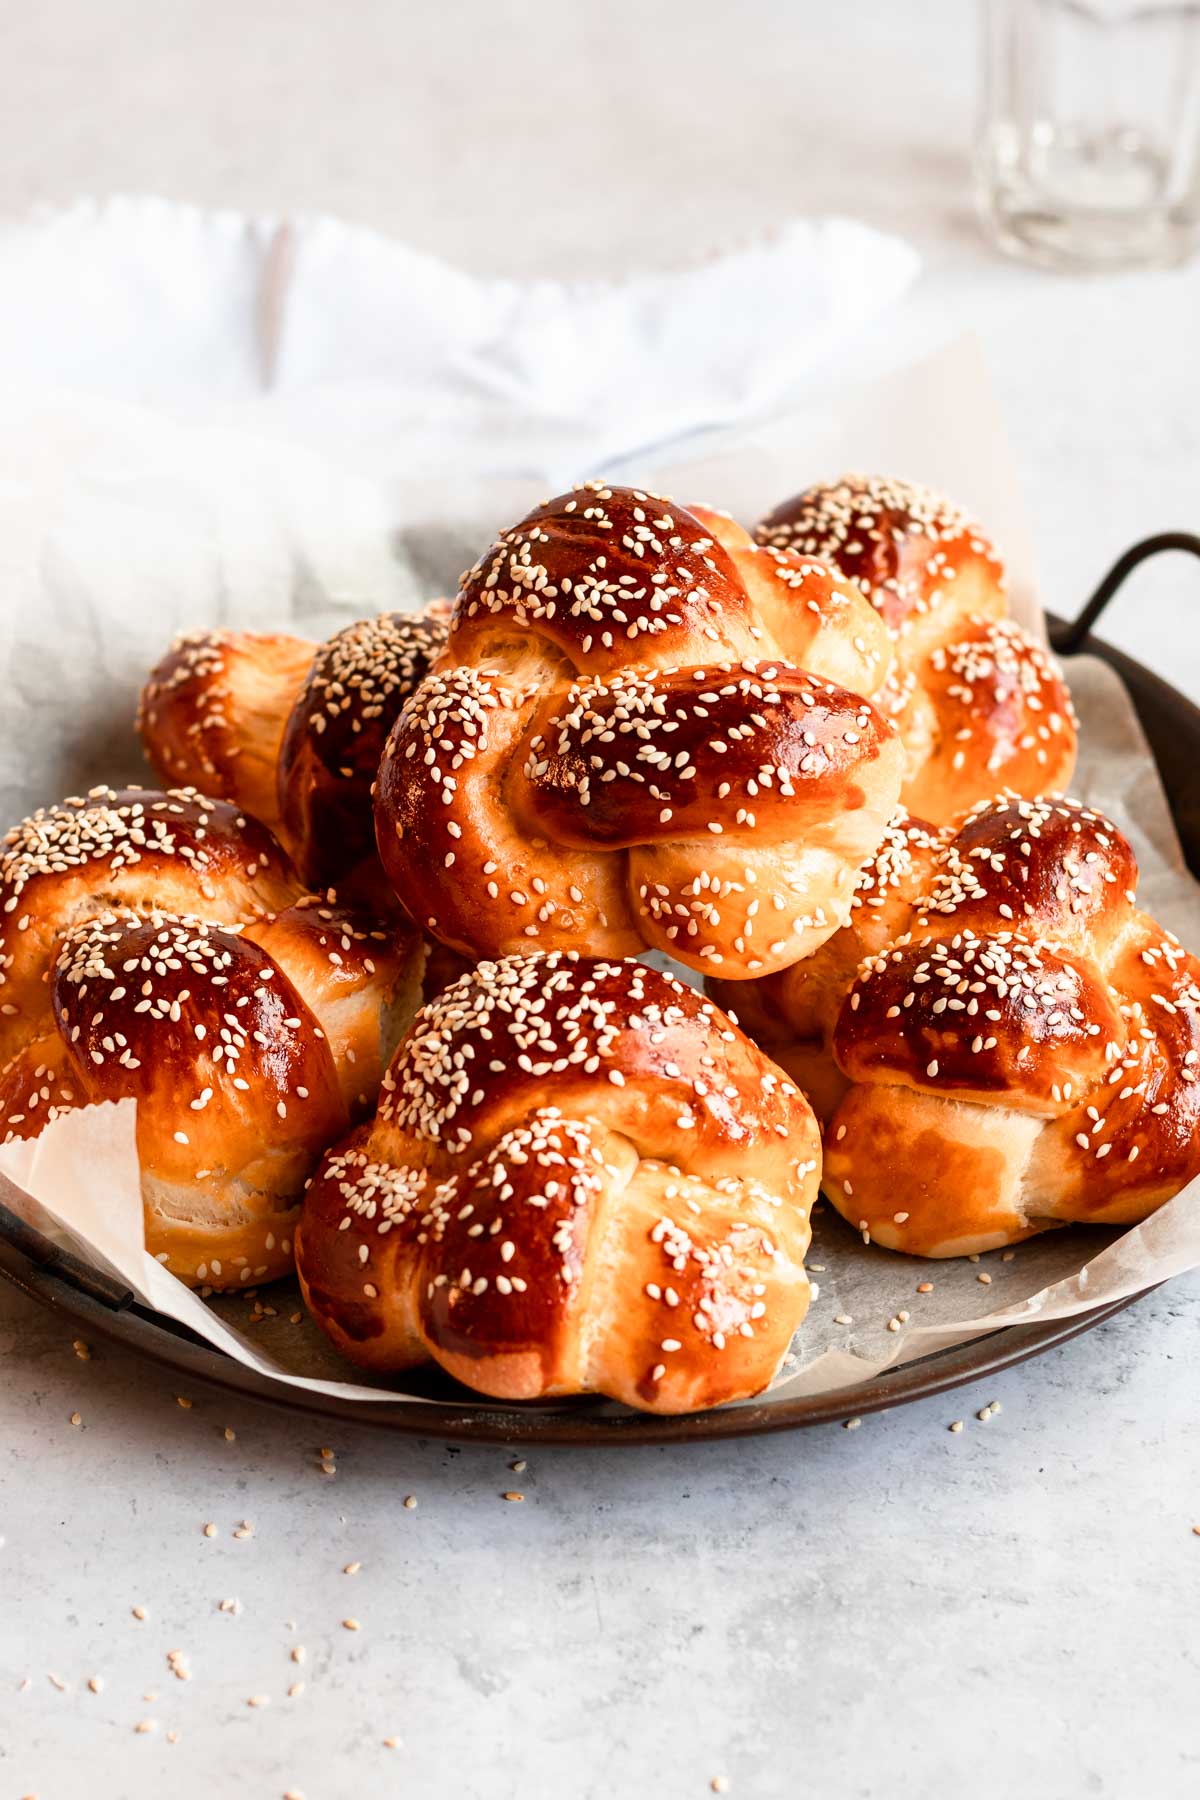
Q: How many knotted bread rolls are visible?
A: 6